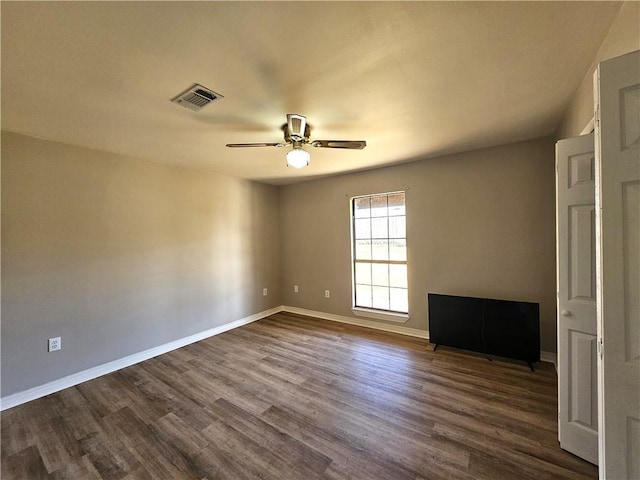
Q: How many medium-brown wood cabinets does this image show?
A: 0